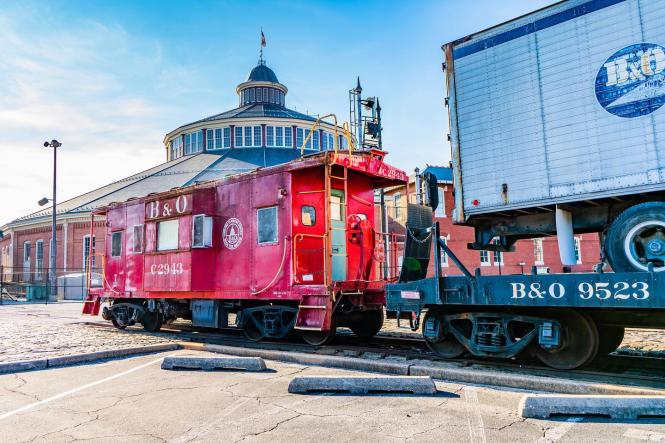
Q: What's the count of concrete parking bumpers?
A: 3